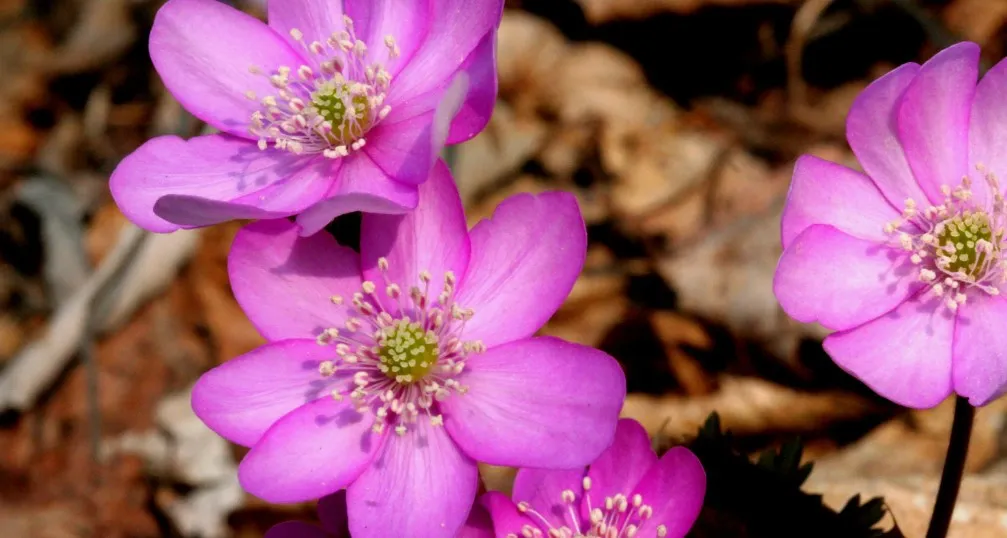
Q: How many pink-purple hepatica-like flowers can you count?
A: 4